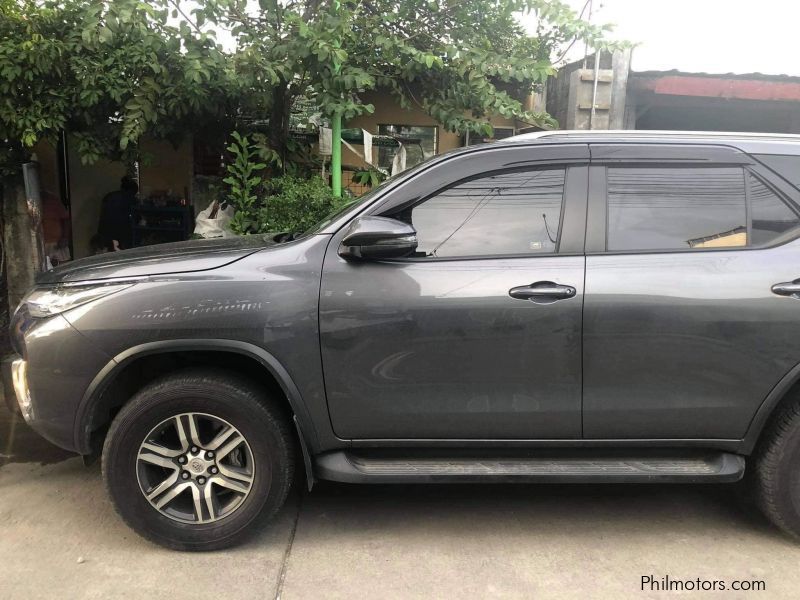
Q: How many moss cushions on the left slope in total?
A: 0